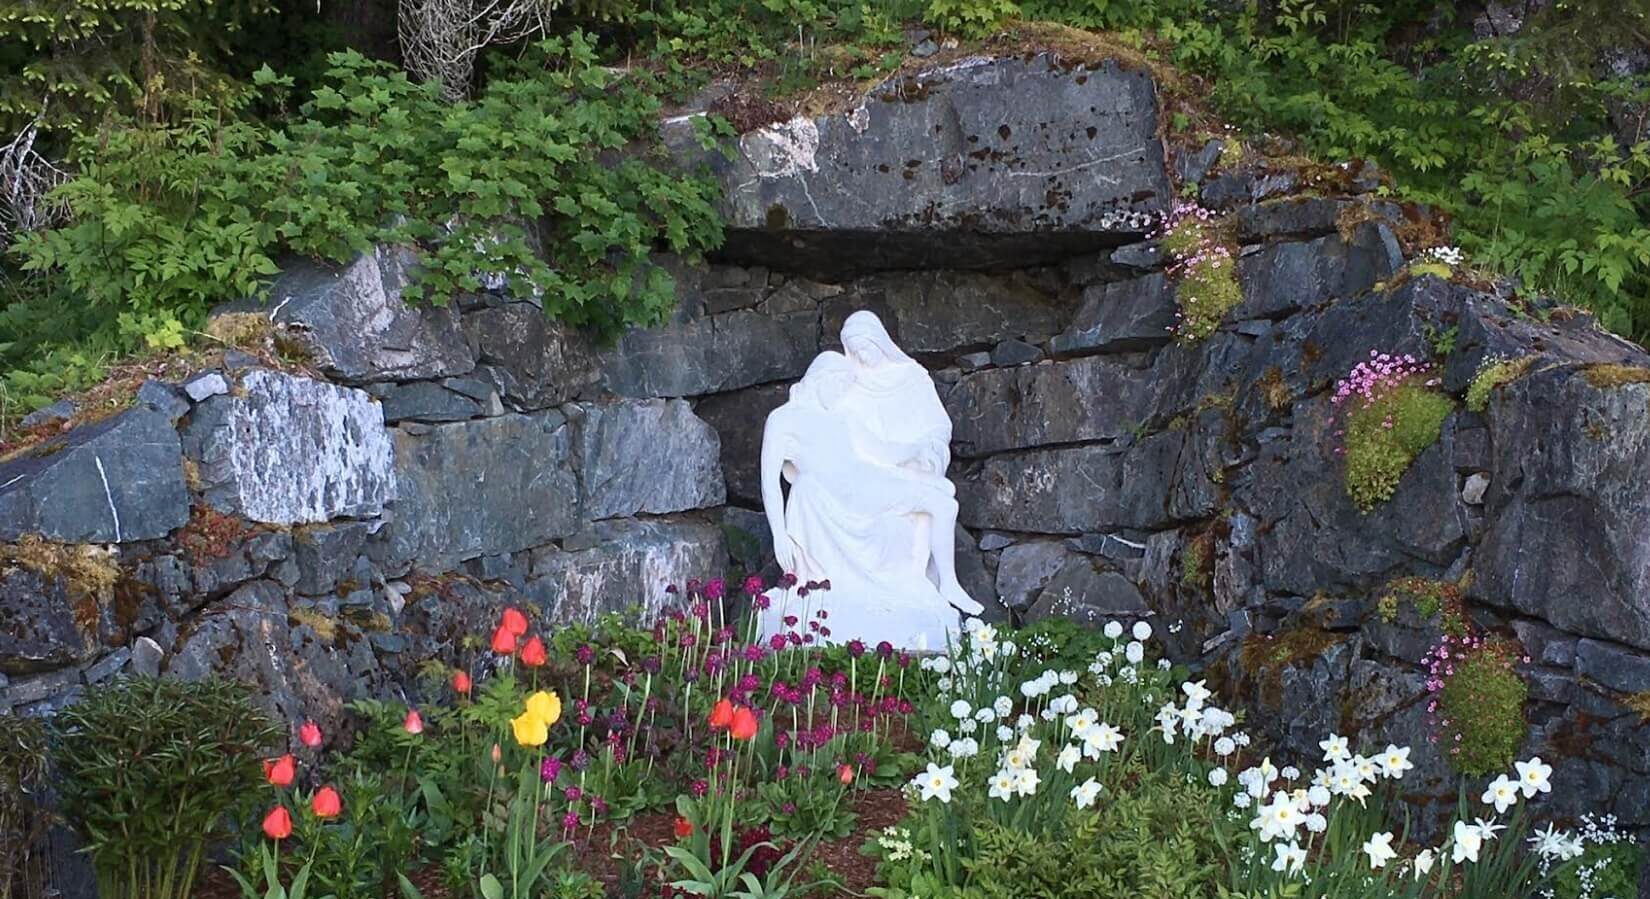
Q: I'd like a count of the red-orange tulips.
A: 13